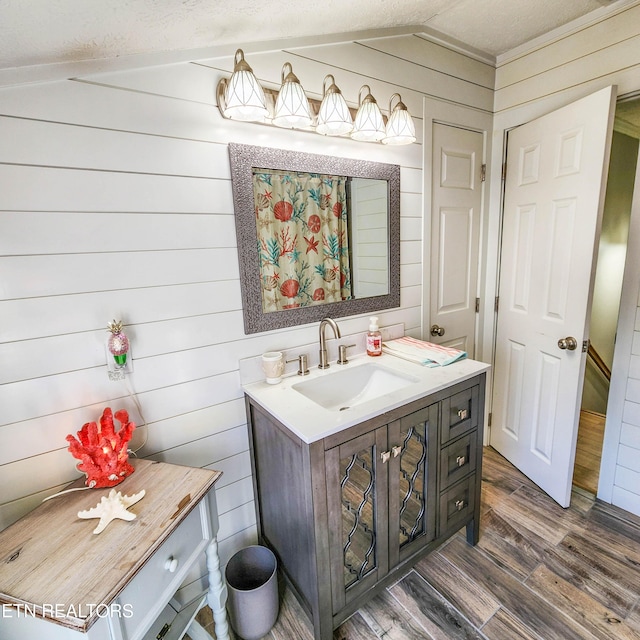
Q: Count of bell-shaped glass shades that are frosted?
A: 5